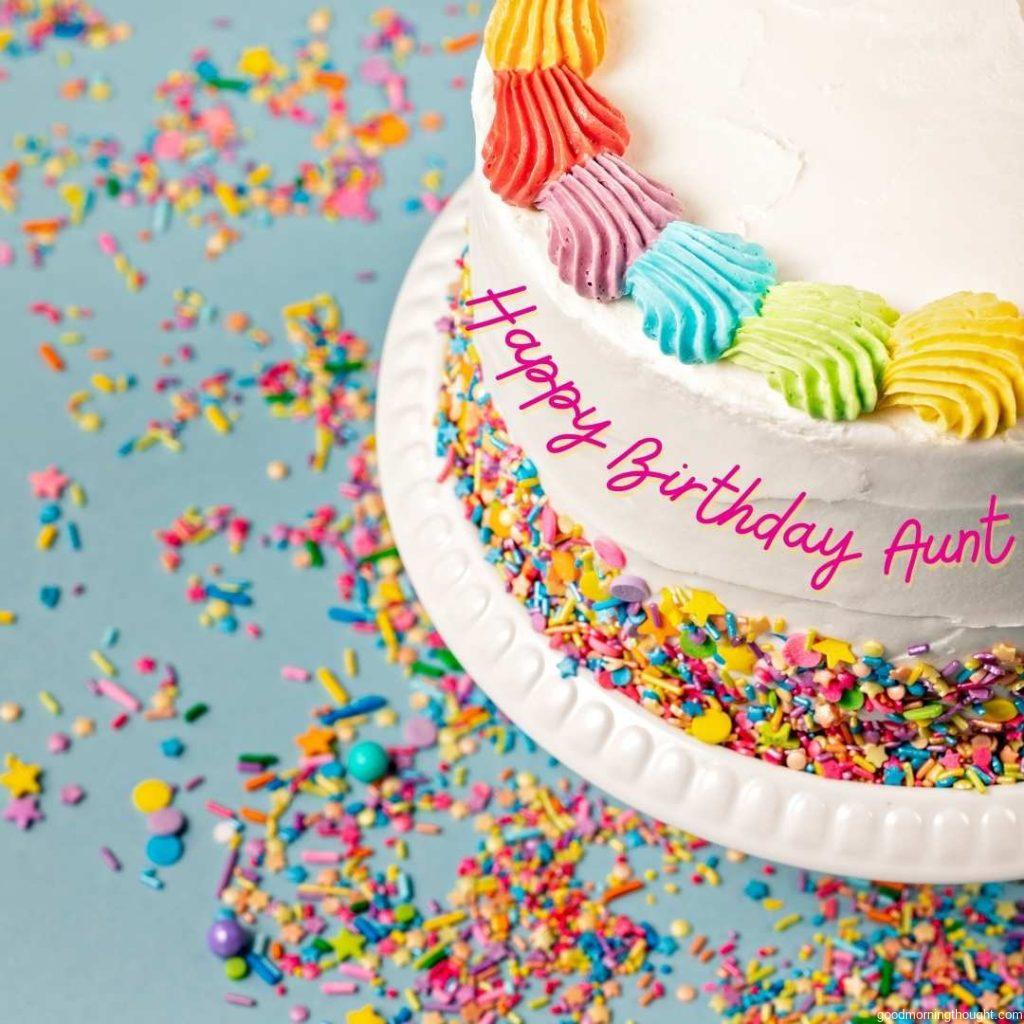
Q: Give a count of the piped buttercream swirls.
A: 6